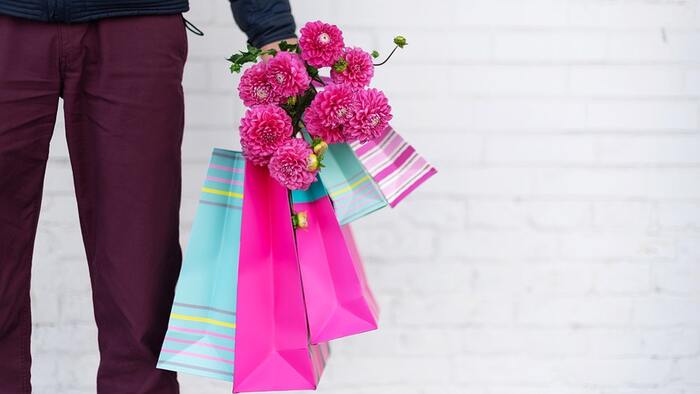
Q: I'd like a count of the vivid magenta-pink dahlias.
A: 8